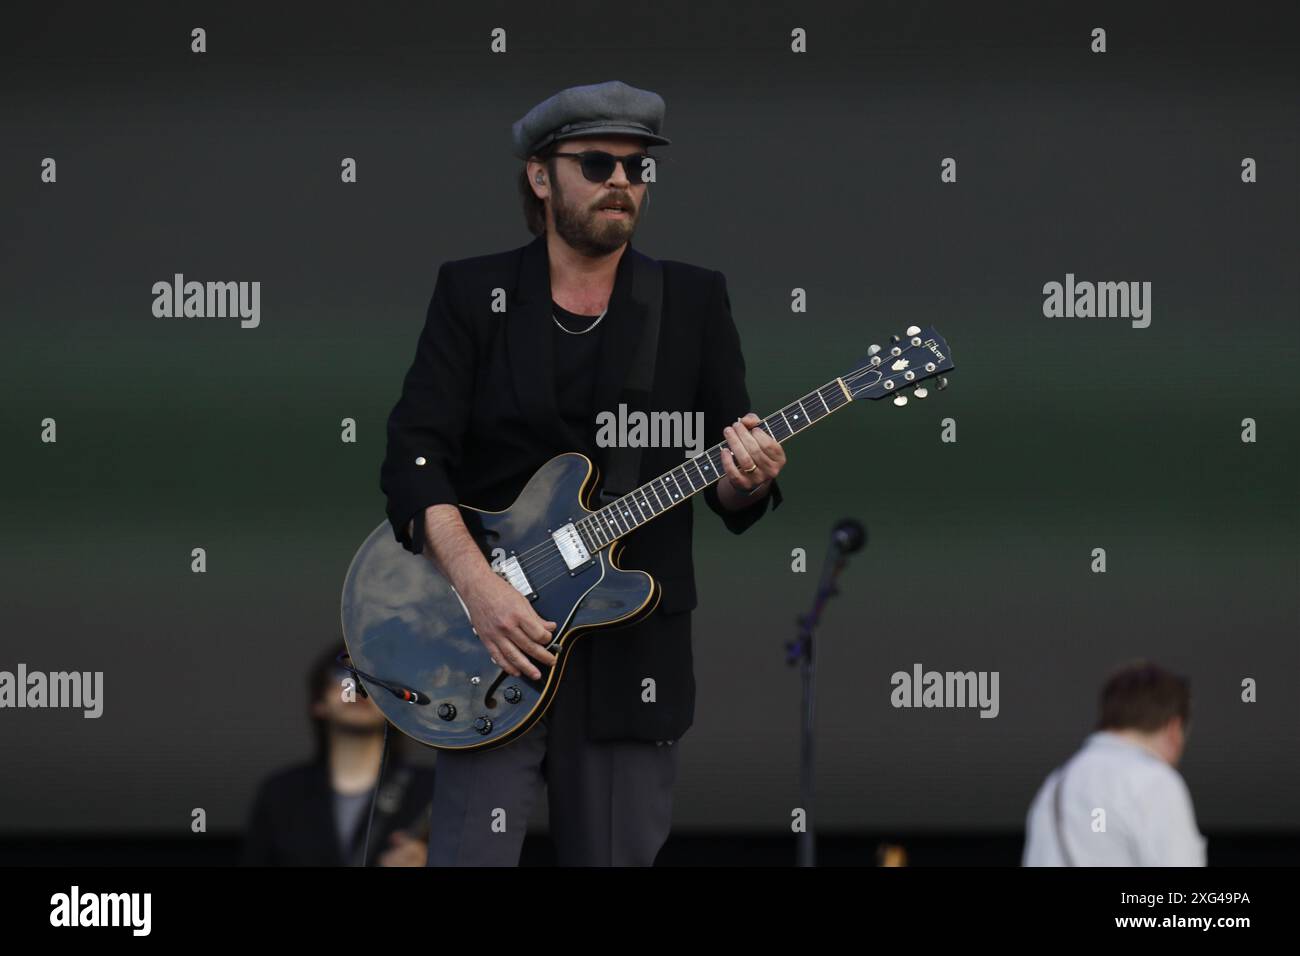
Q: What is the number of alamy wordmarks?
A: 6